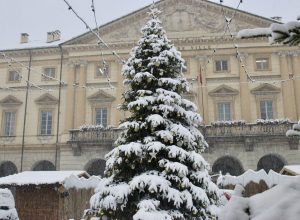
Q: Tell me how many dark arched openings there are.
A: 5